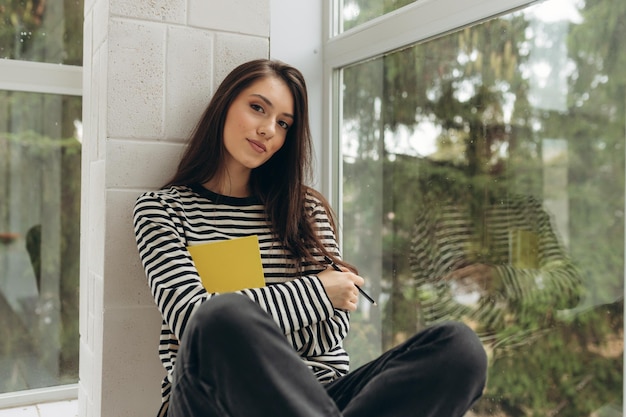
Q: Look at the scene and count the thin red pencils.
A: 0